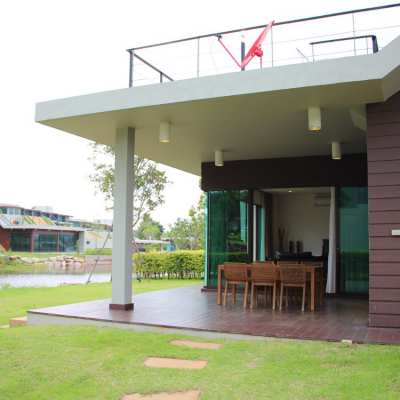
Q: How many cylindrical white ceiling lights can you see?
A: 4